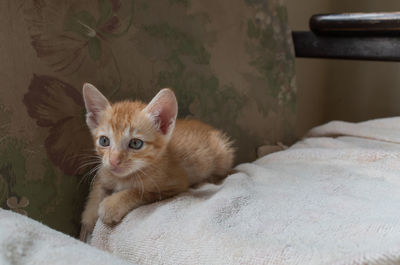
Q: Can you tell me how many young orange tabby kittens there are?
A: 1